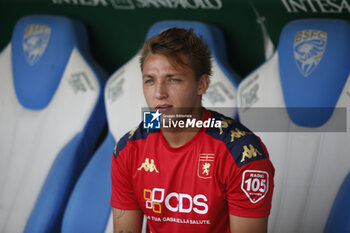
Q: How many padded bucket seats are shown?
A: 3